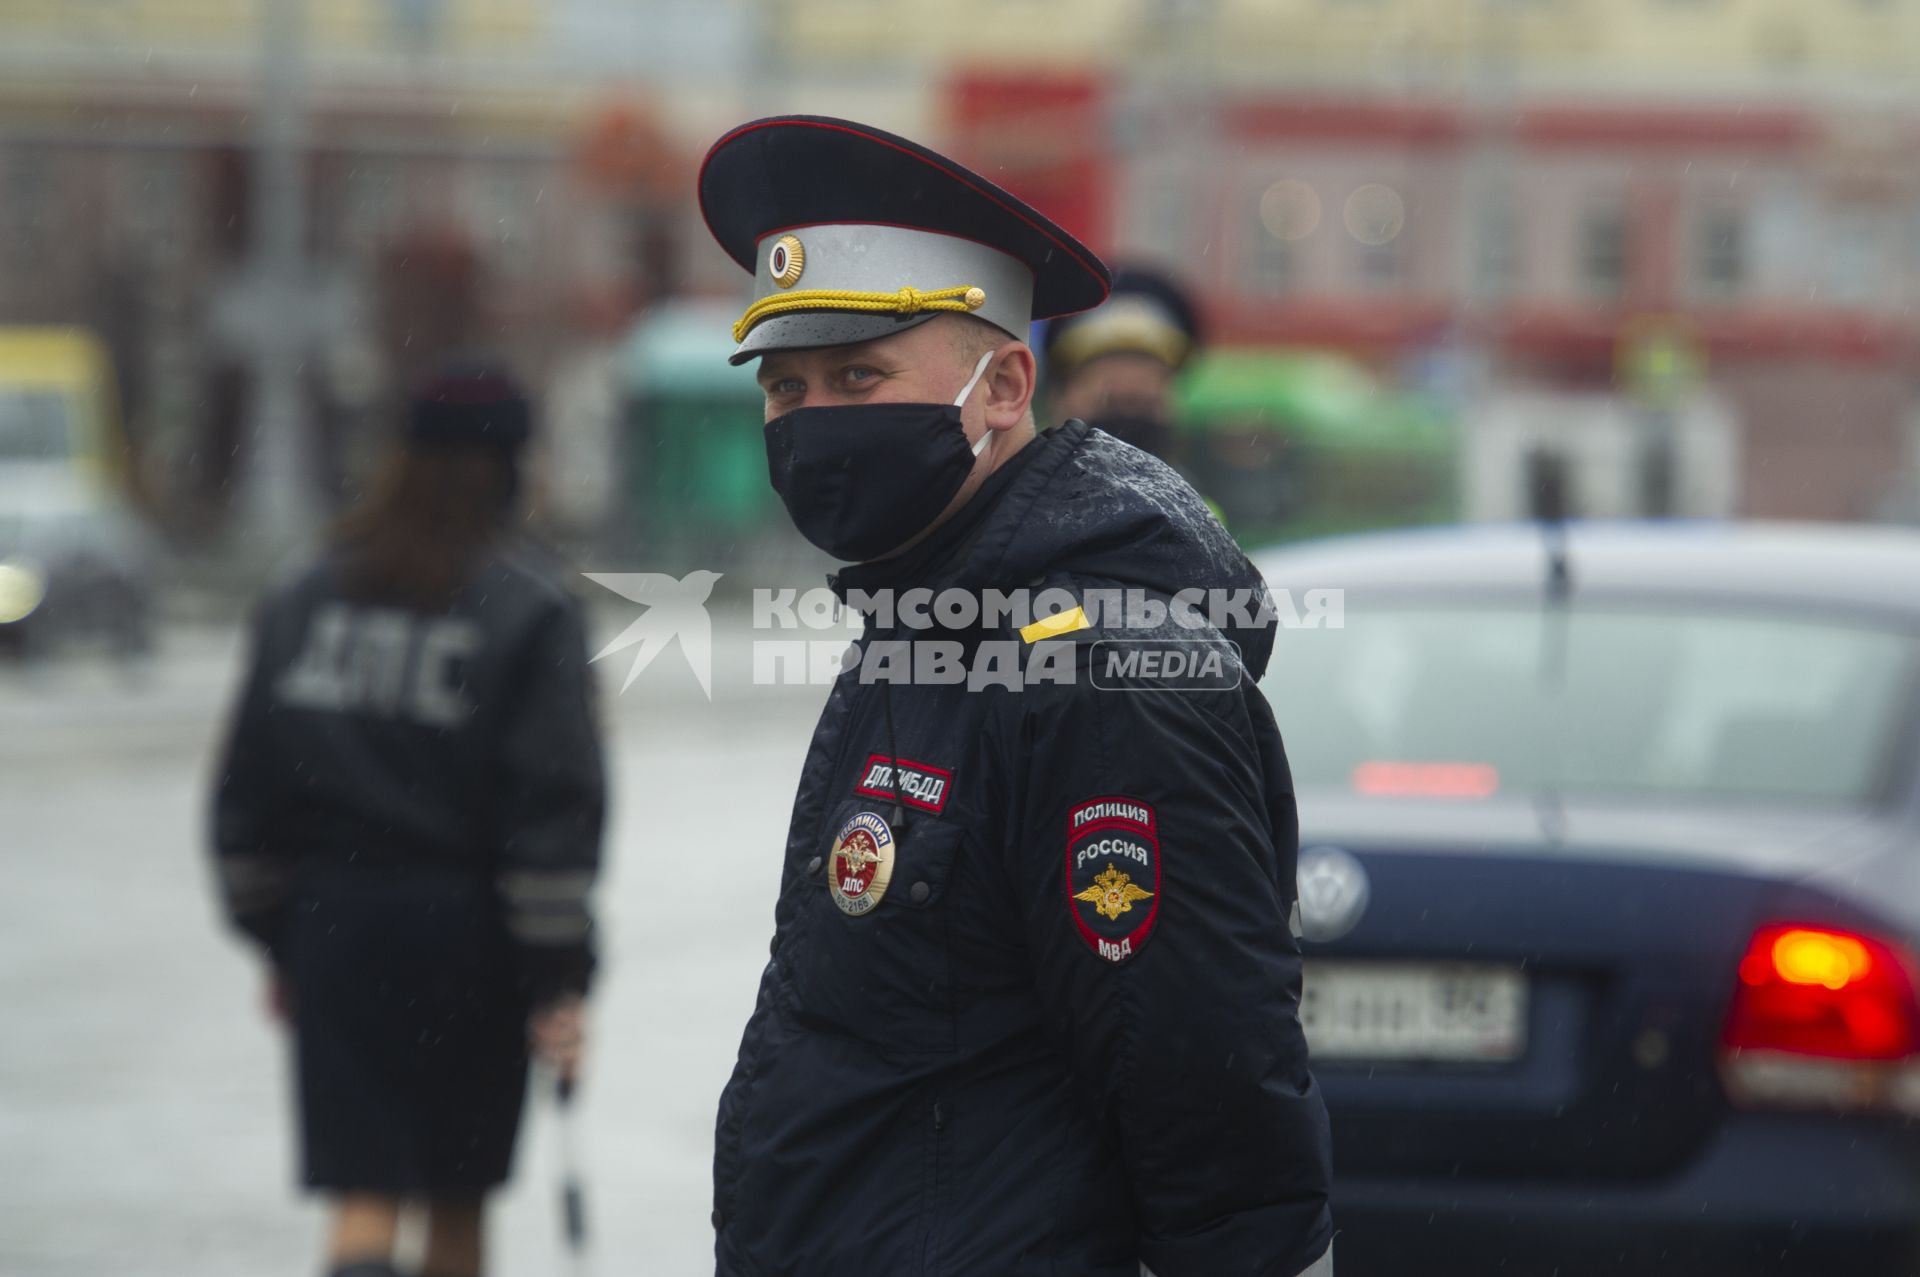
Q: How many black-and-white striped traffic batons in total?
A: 1